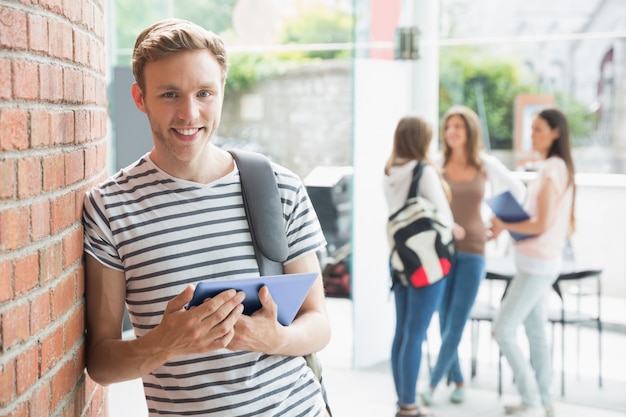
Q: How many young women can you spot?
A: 3